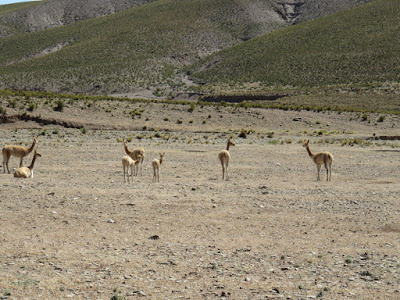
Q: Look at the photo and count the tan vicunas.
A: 7